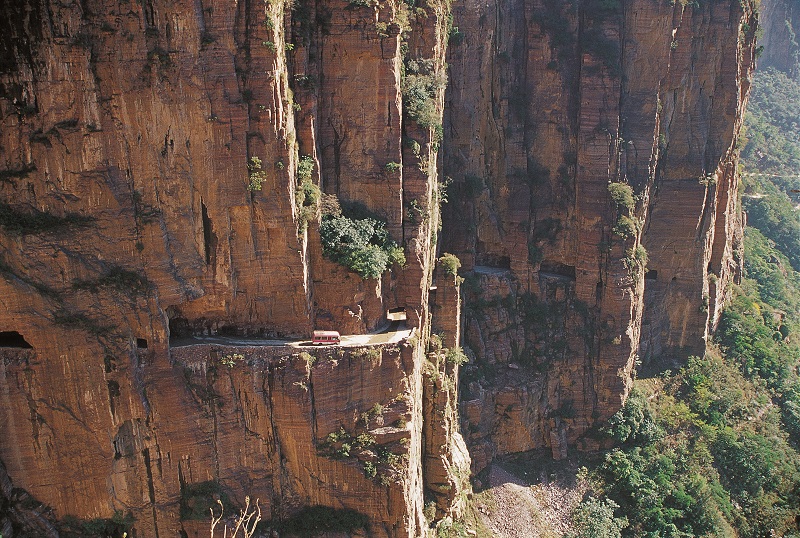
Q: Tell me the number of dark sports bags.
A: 0